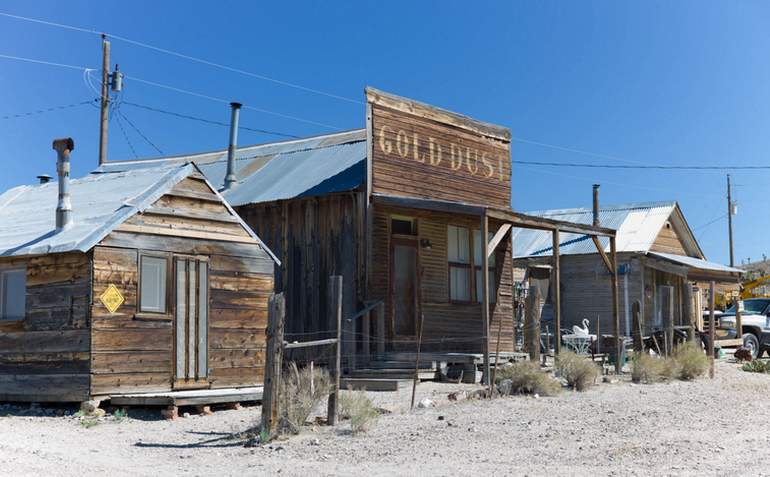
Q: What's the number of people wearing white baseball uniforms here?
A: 0